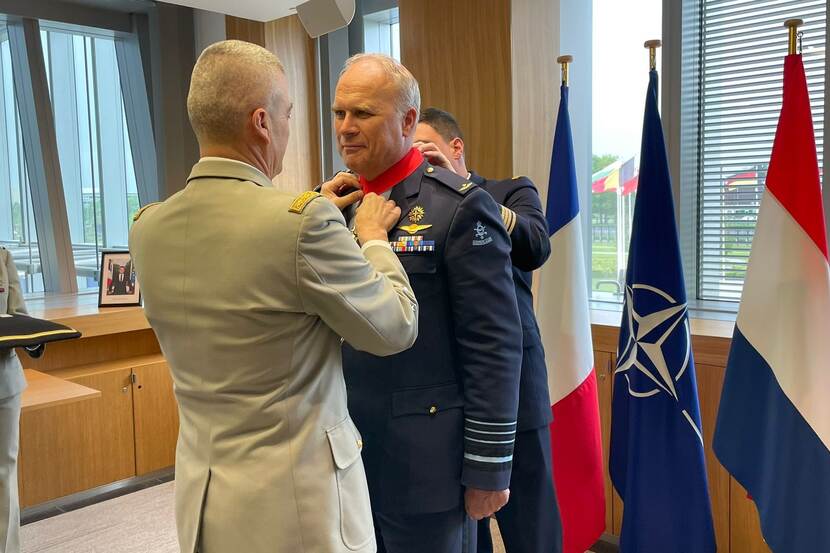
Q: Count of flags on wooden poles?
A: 3